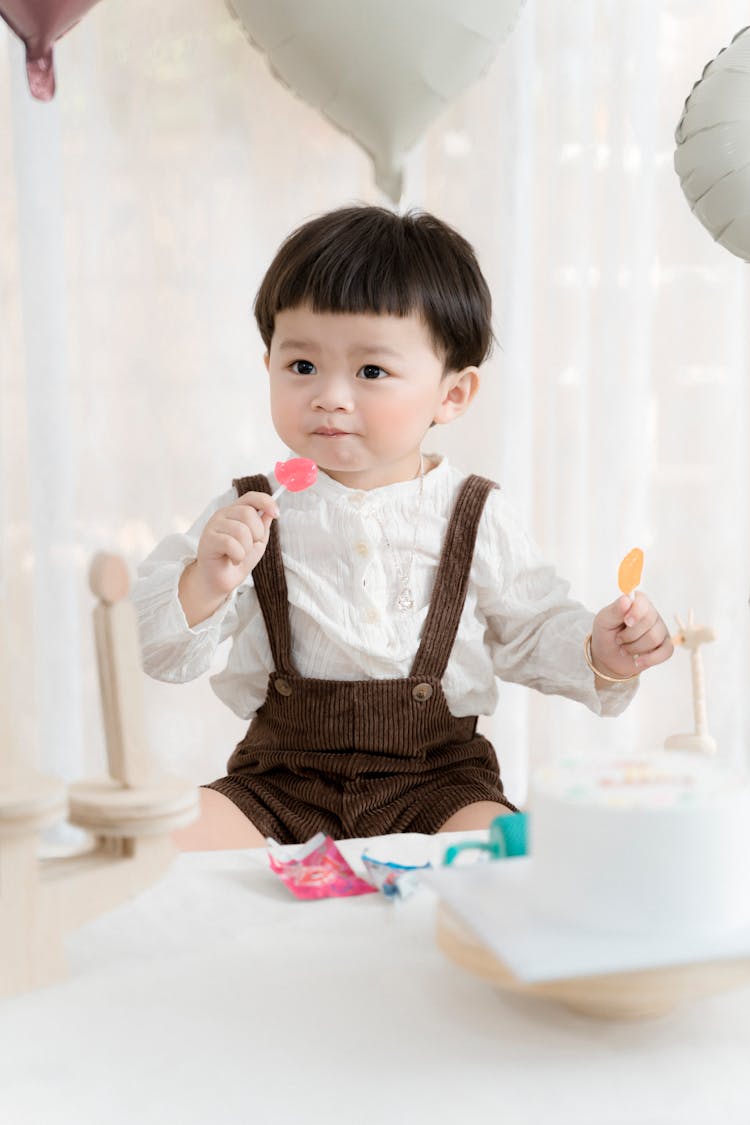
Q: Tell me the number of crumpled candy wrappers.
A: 2